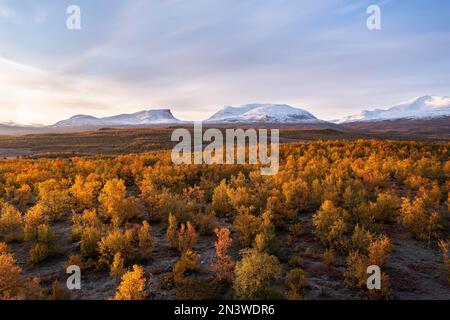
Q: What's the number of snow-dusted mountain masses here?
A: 3